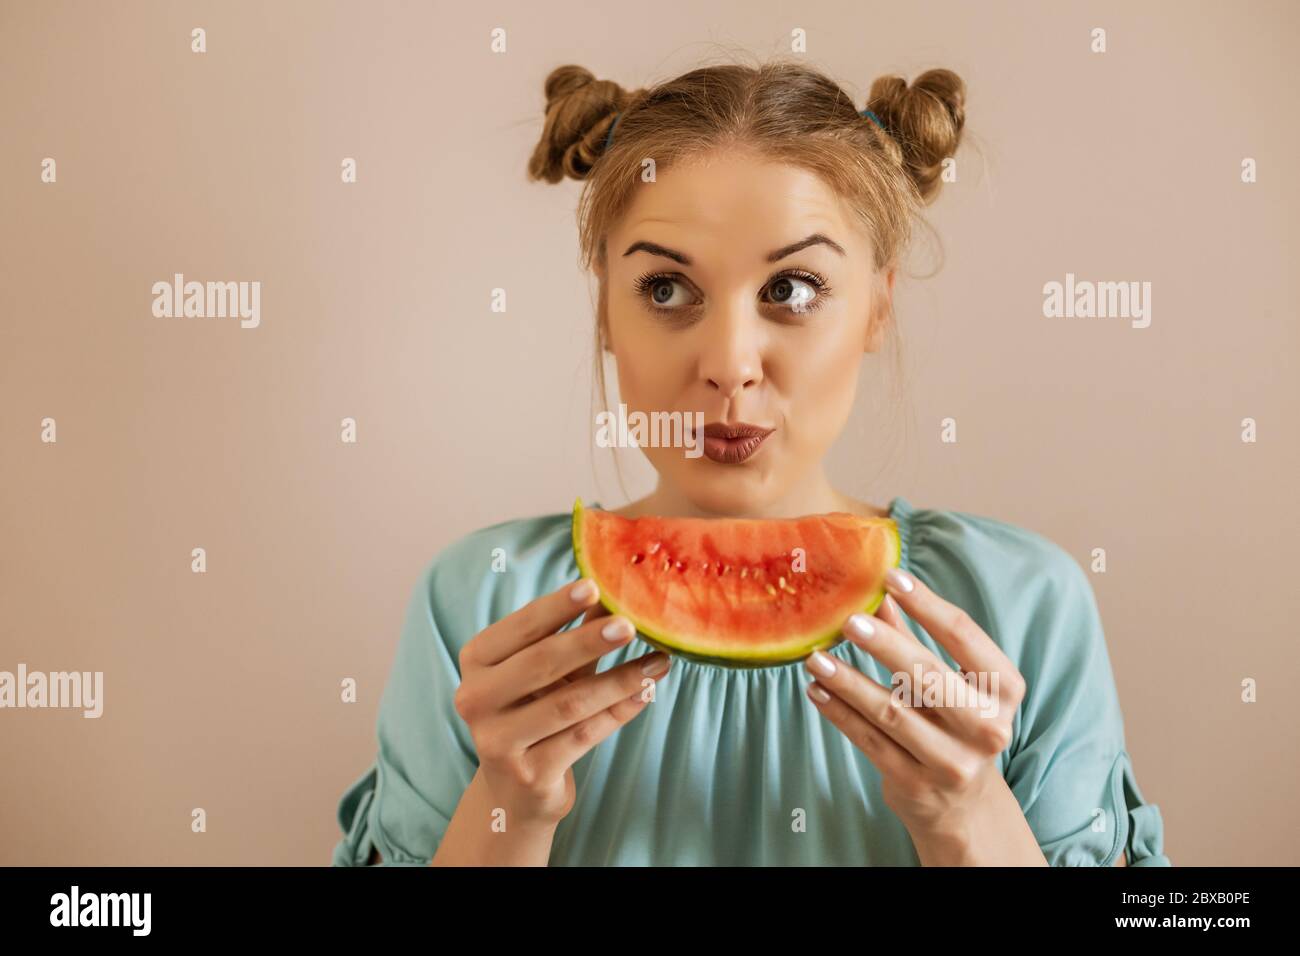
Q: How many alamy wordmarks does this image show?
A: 6